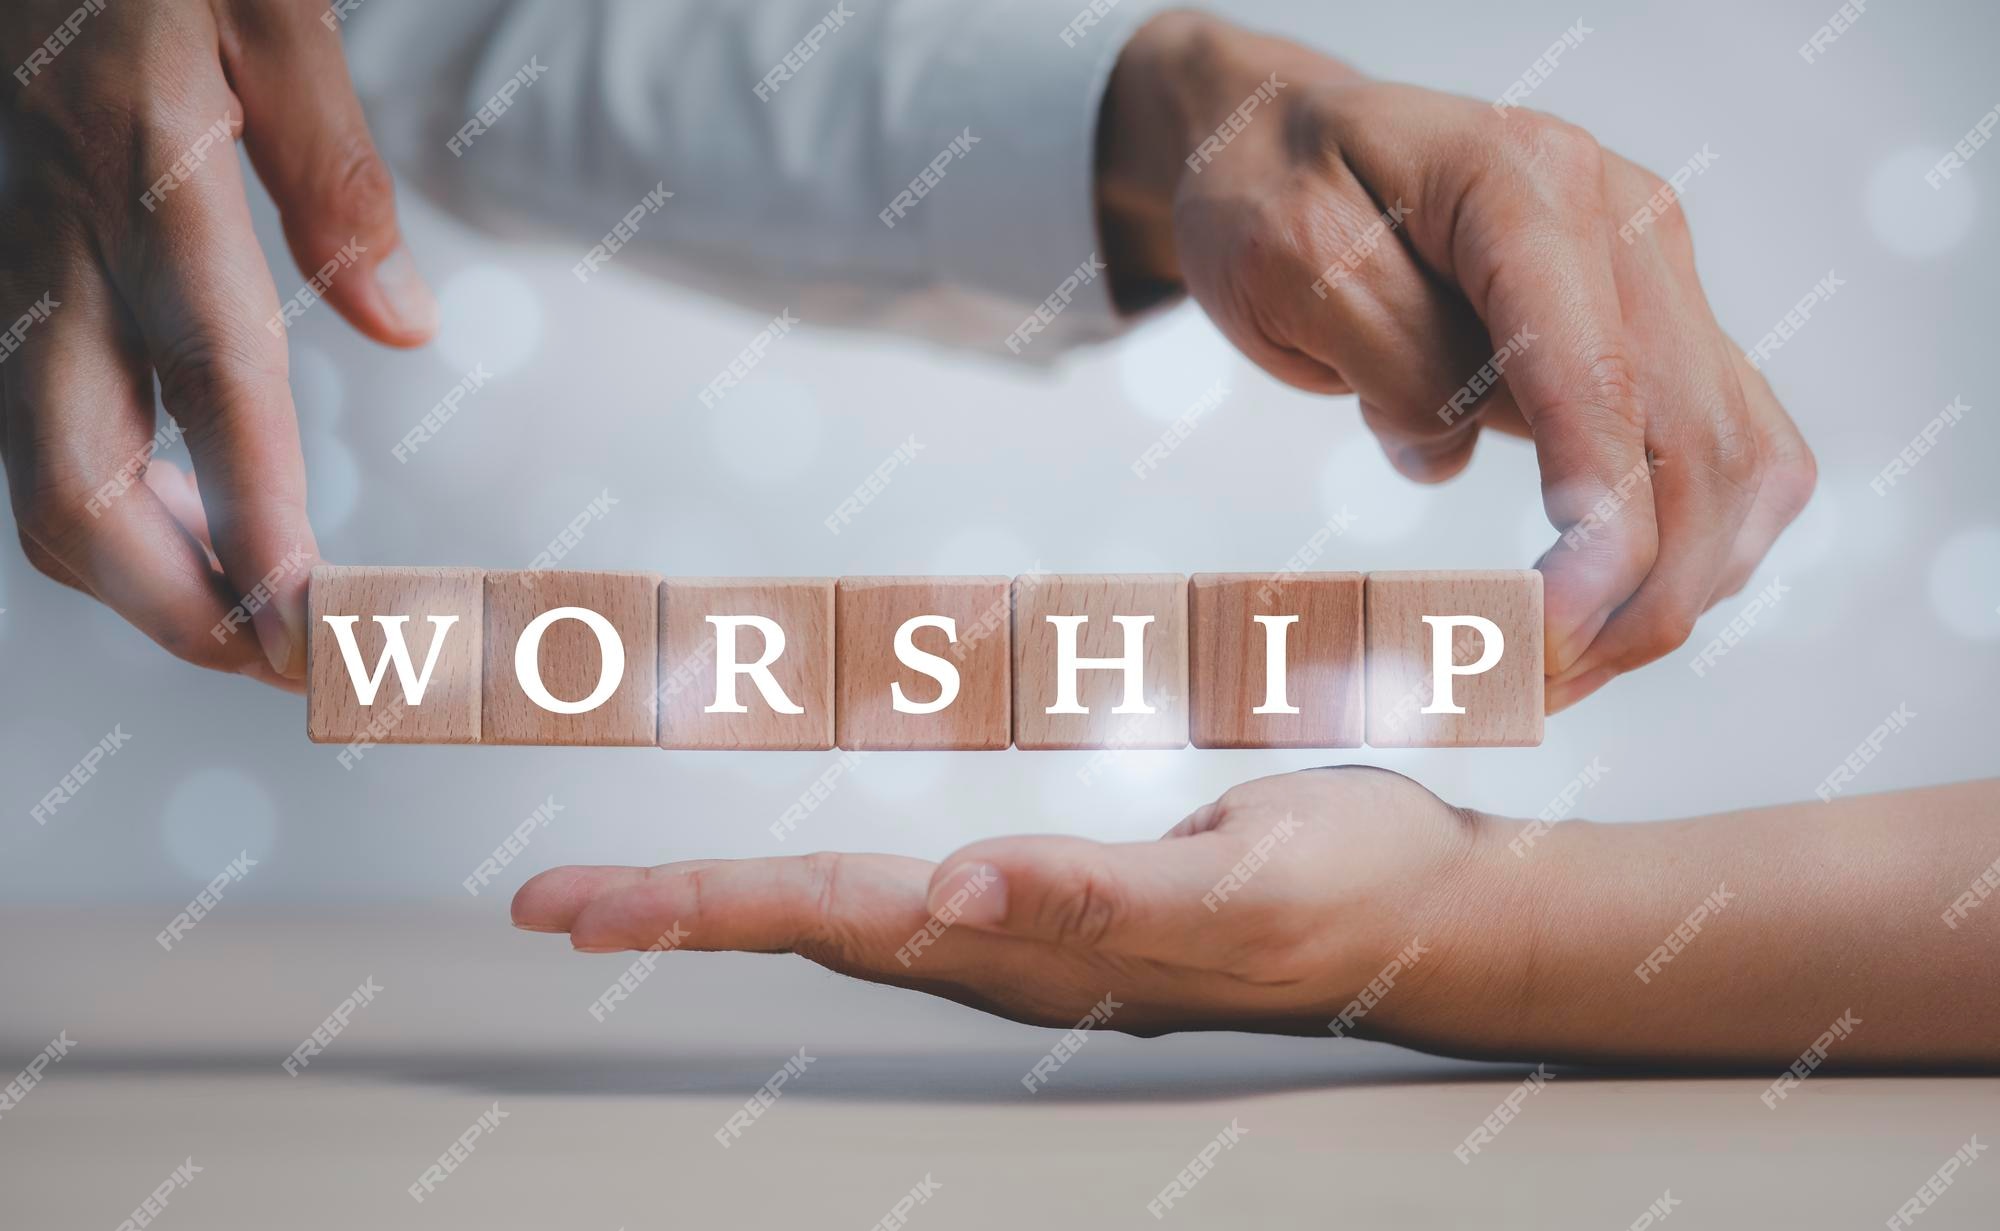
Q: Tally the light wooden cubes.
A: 7